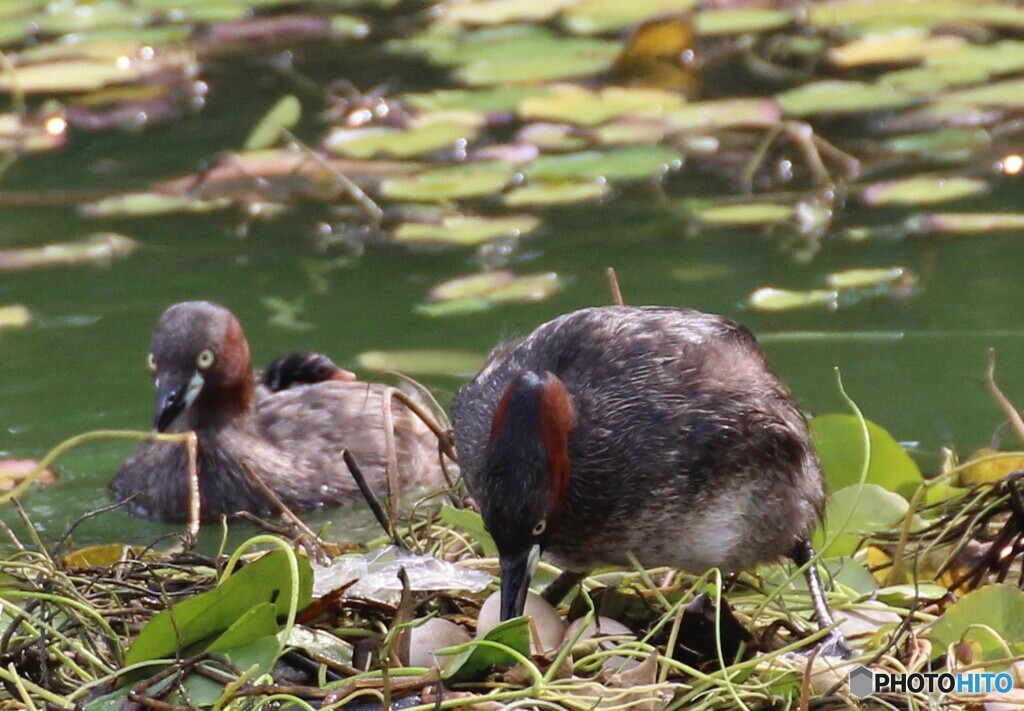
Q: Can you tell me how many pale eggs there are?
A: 3